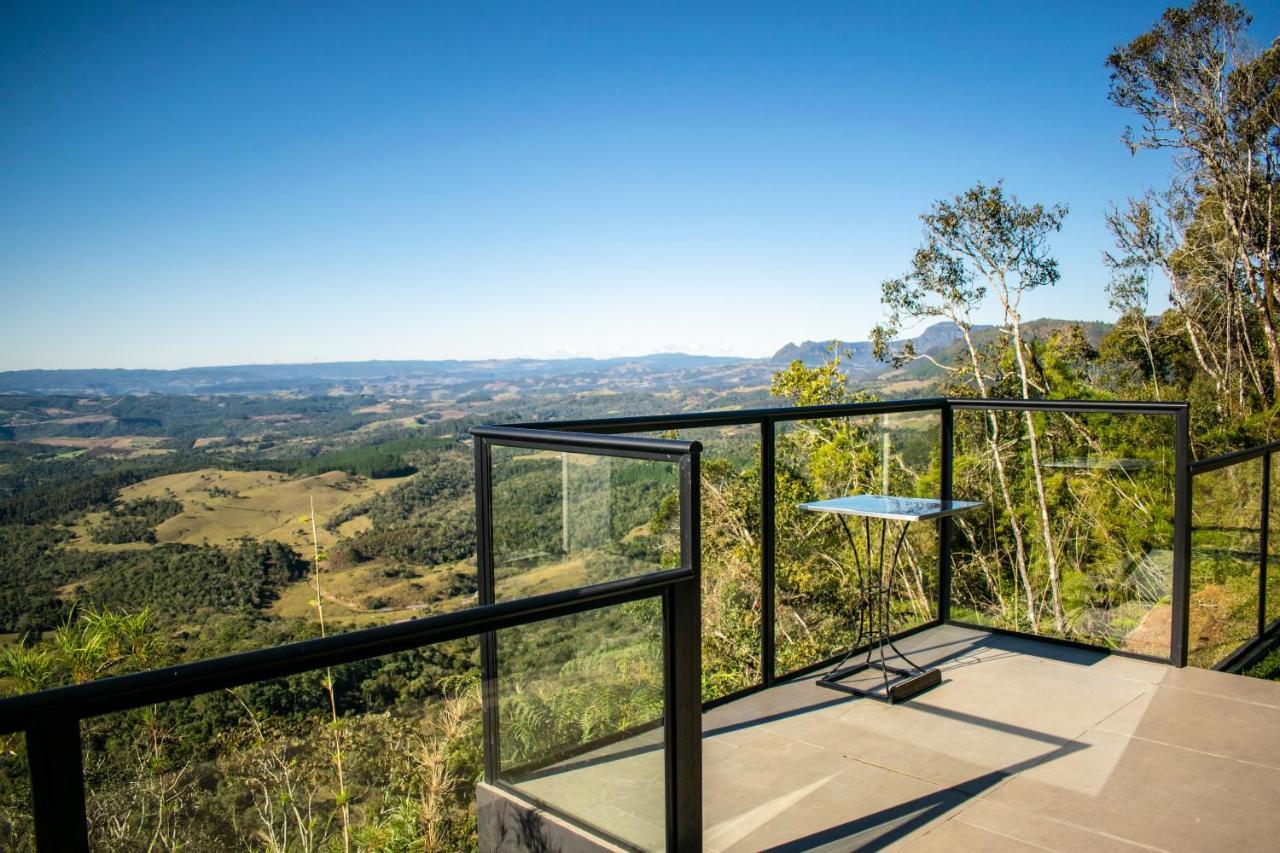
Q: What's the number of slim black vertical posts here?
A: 7